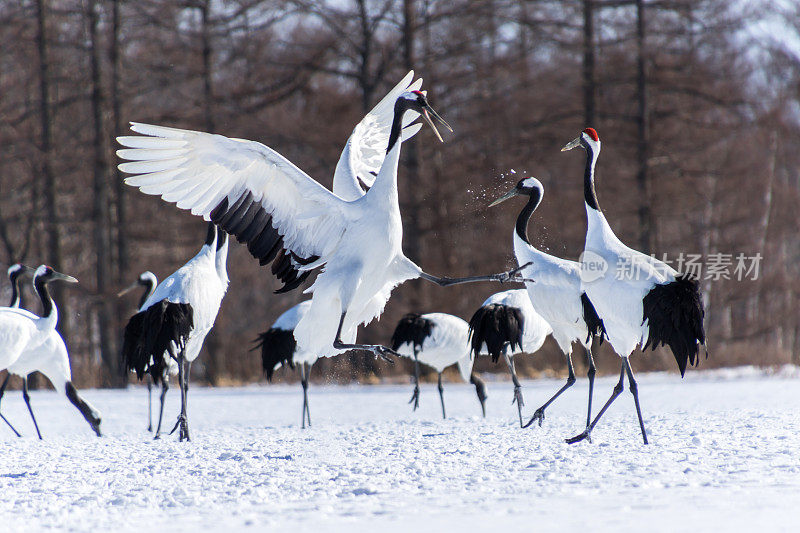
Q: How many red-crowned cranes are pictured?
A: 12